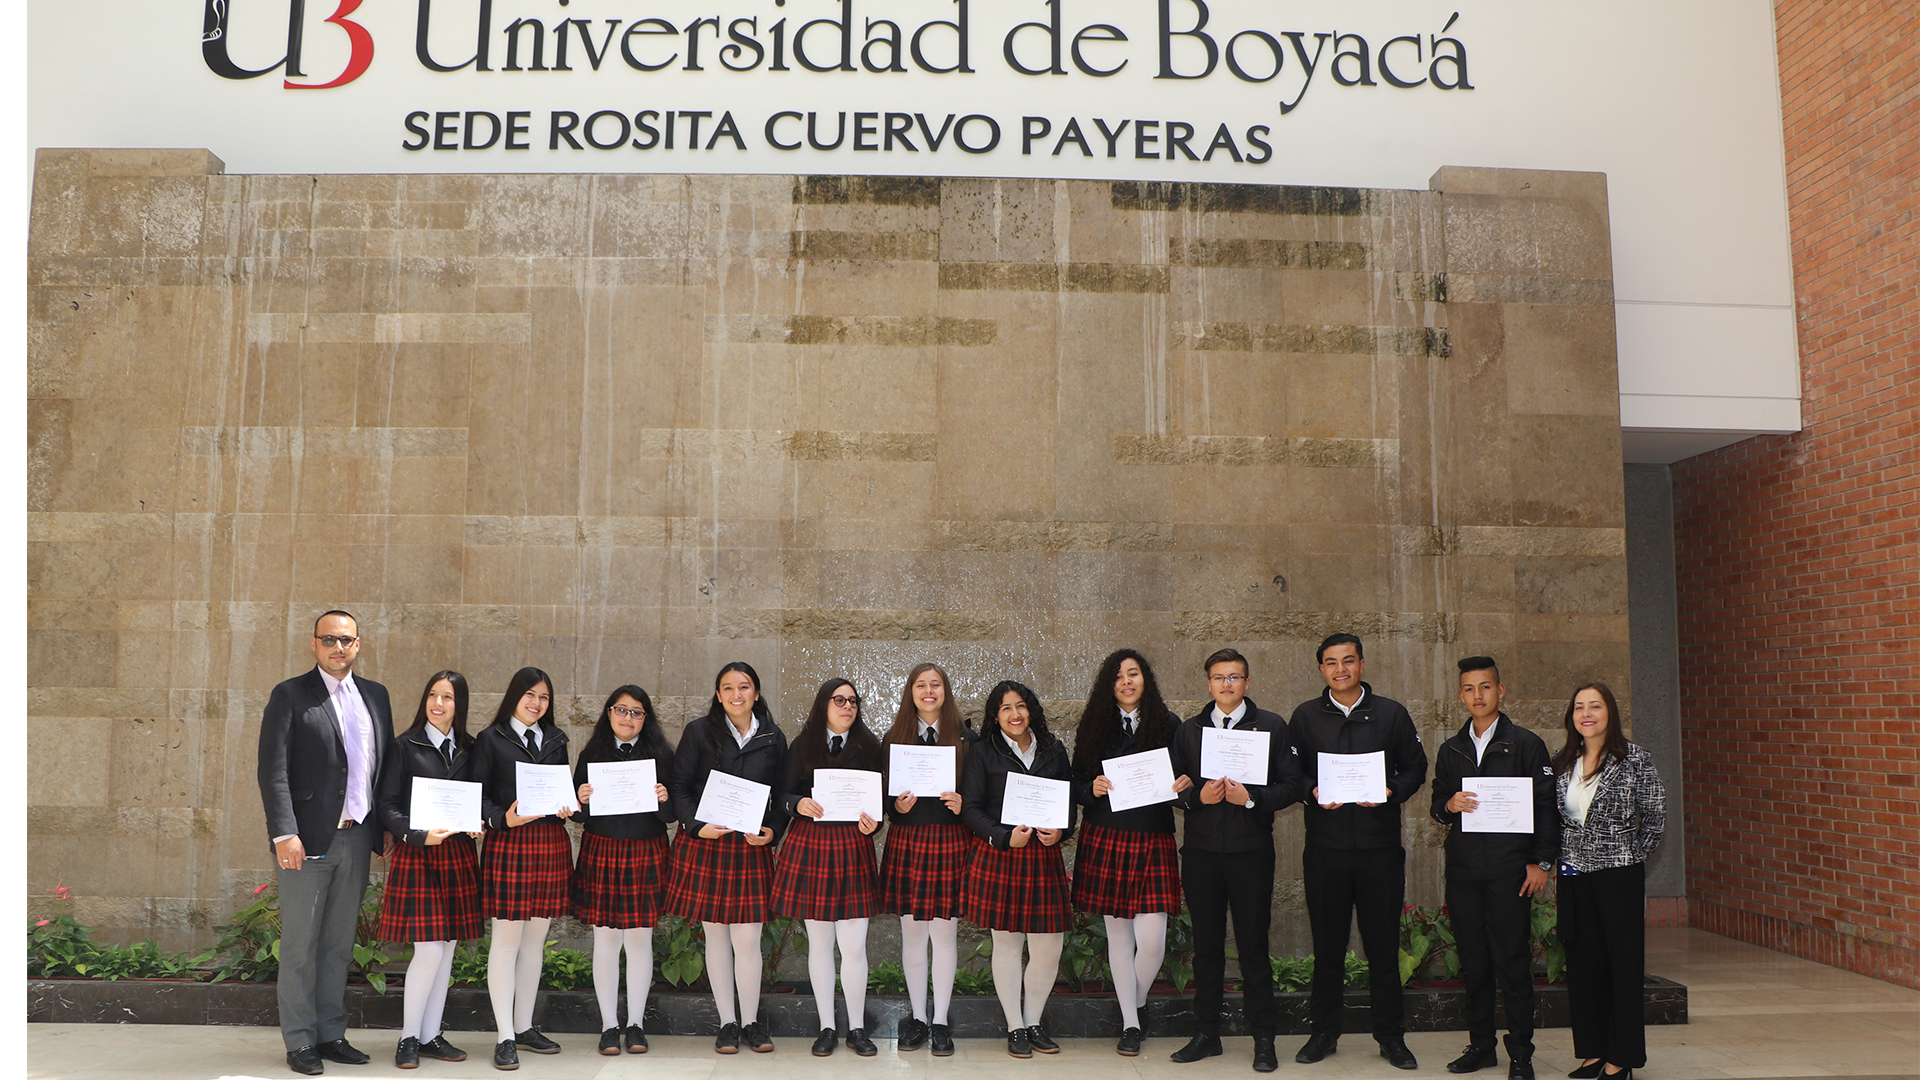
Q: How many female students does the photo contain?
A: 8